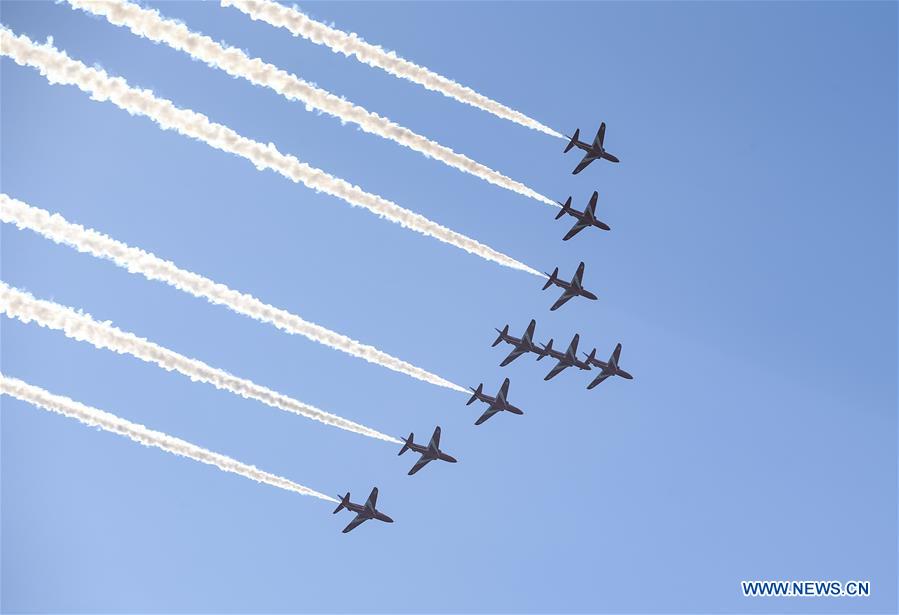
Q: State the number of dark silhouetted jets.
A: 9